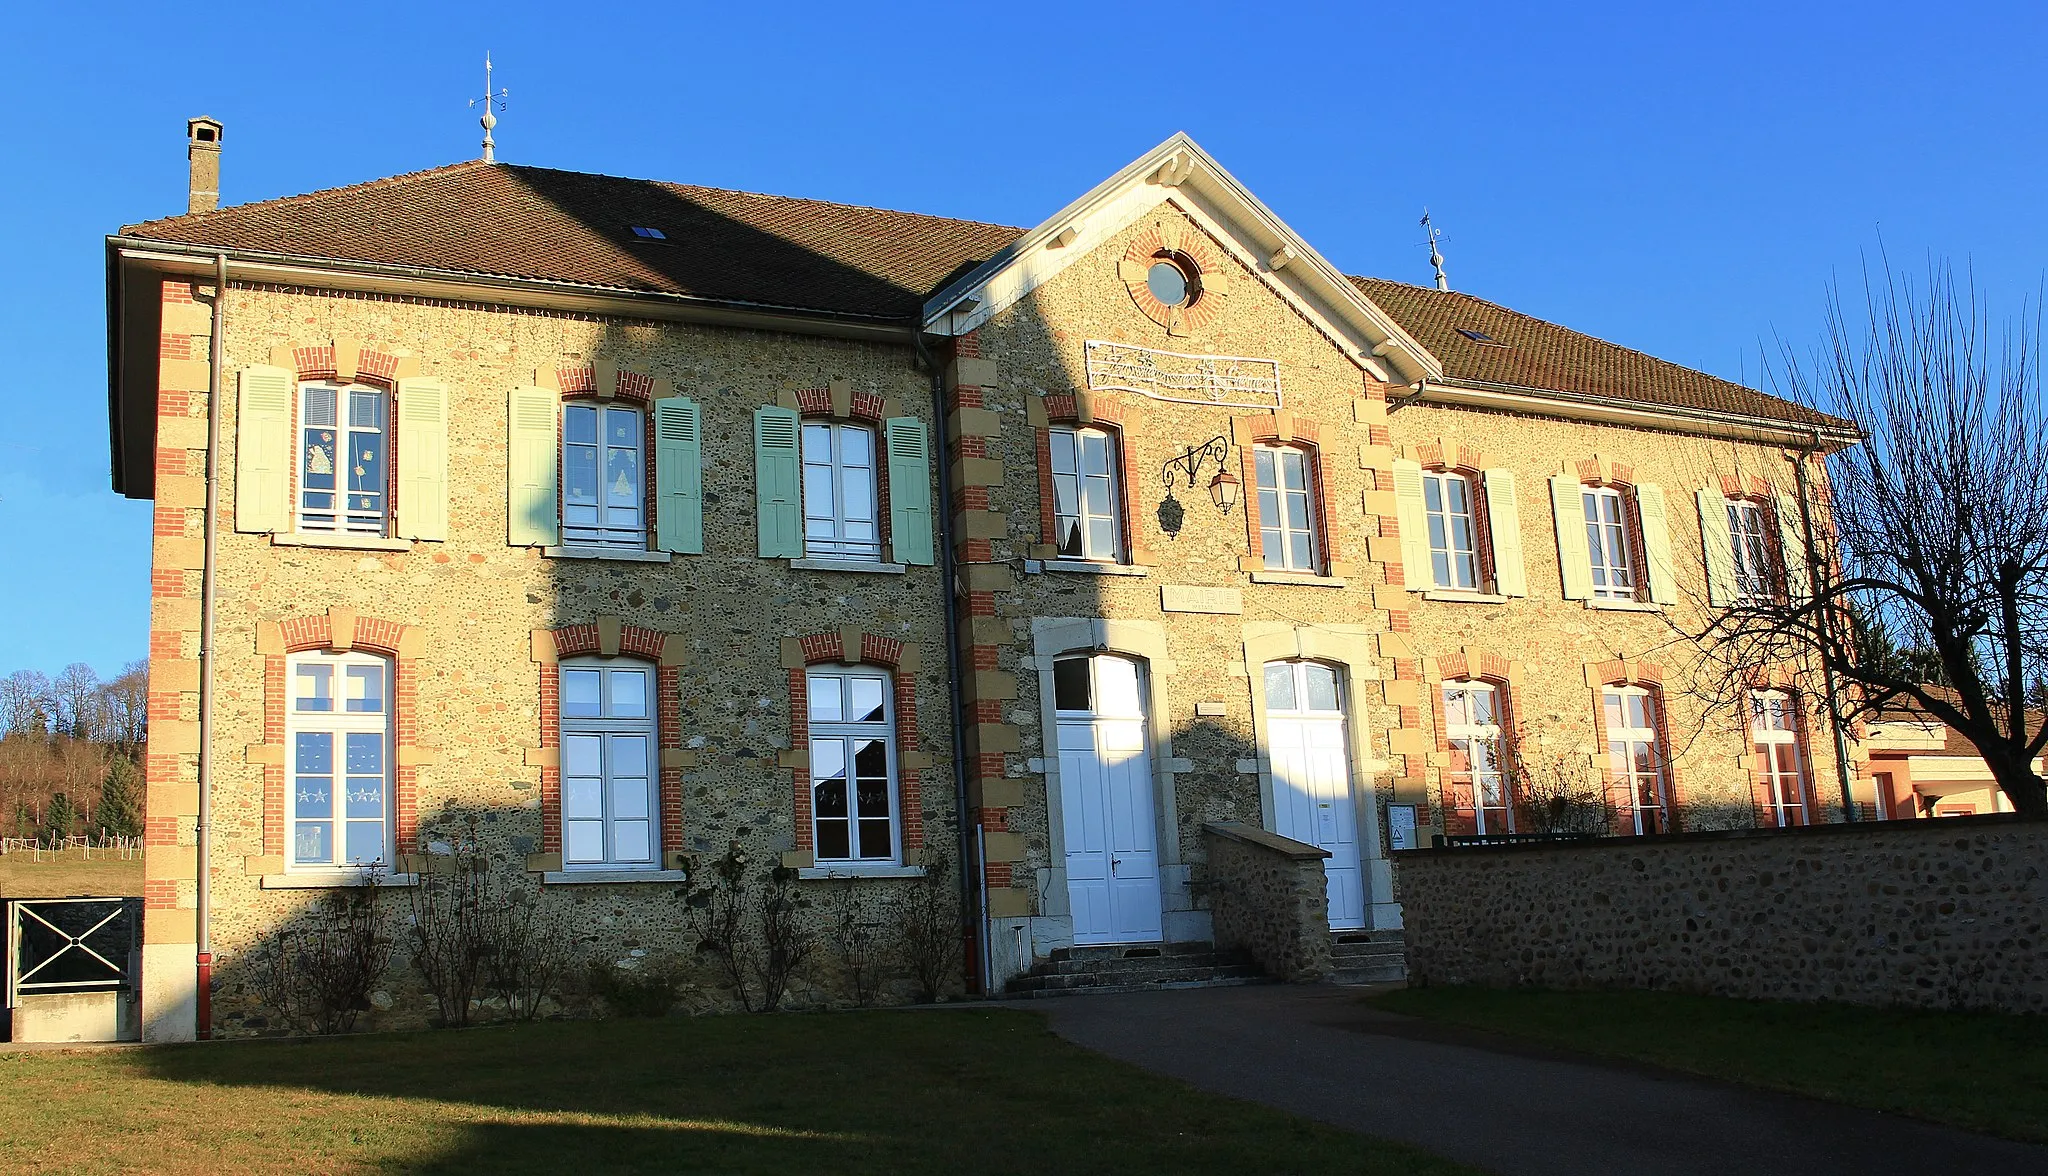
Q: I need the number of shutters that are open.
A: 12